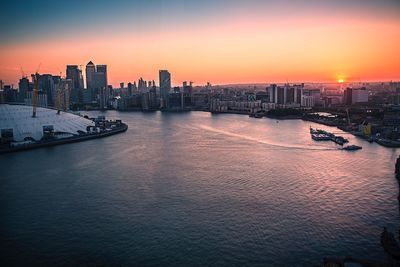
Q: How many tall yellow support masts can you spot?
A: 3